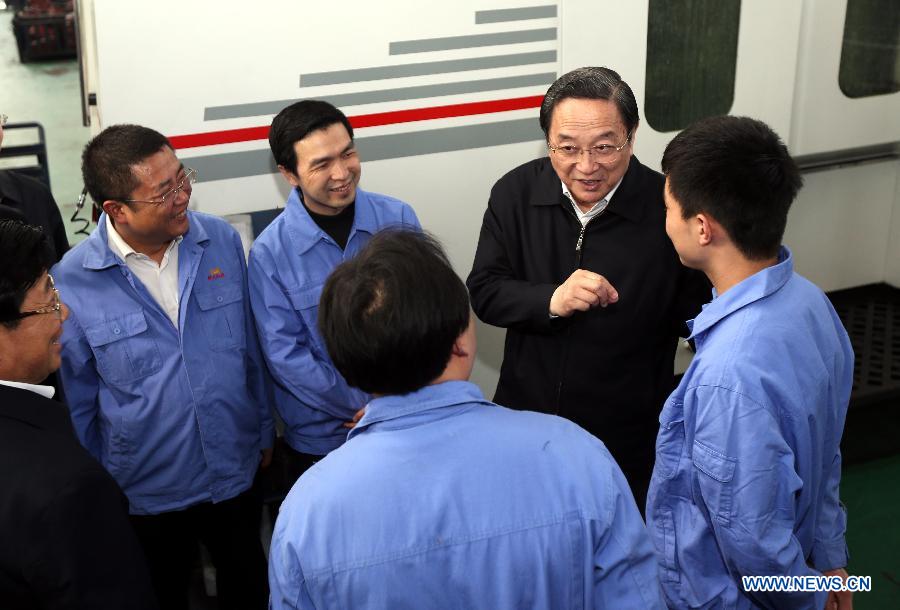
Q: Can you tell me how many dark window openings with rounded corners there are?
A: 2